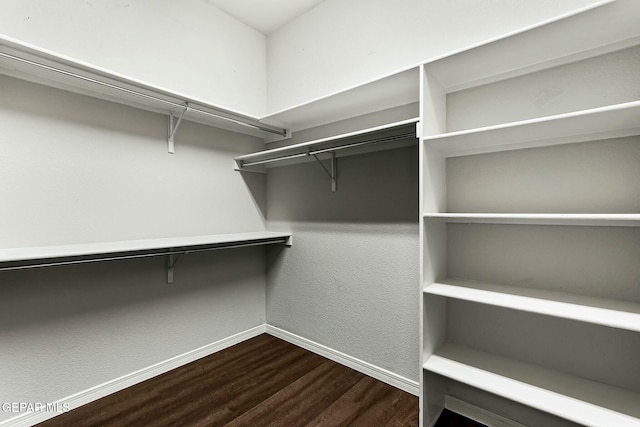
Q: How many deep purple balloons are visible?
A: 0